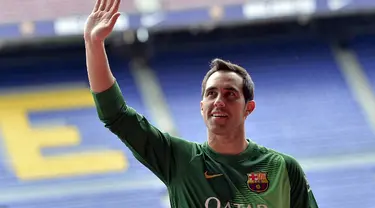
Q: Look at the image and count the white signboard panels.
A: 2